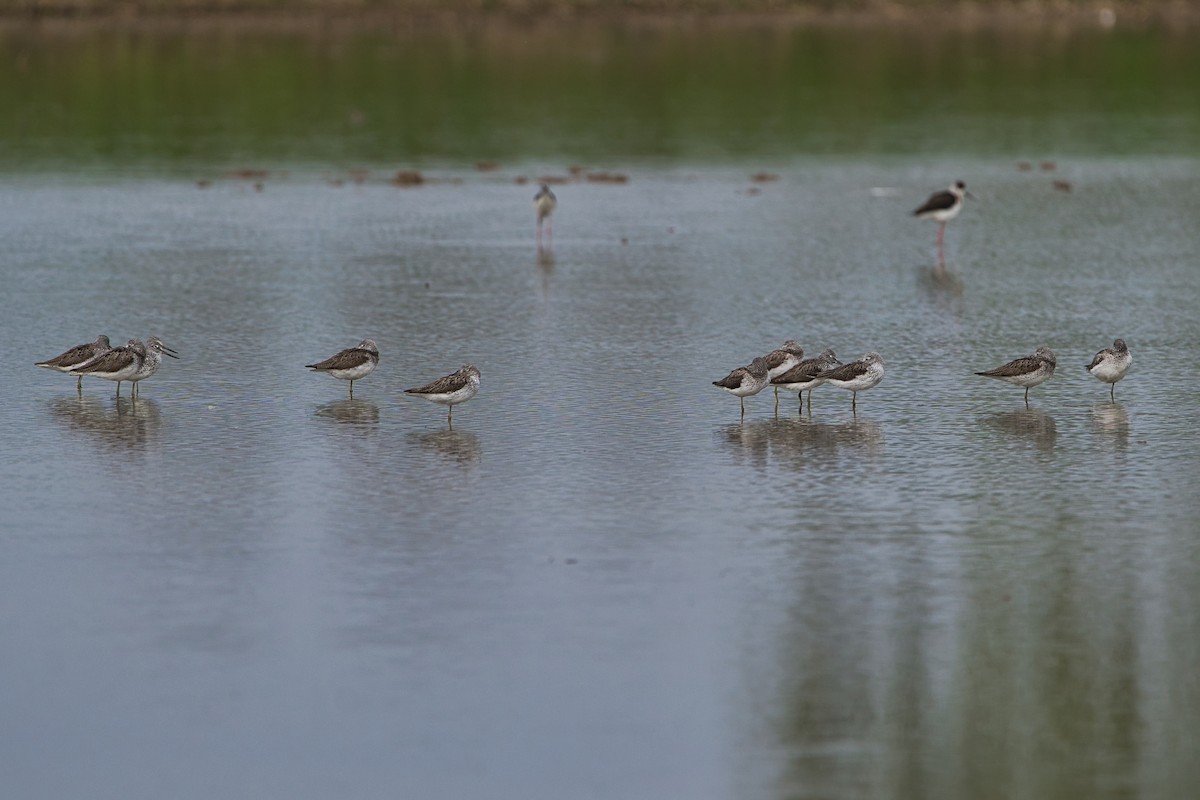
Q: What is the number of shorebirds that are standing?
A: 13